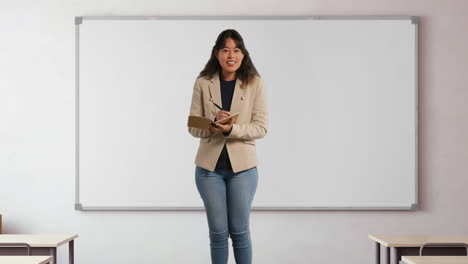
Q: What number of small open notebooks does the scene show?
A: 1